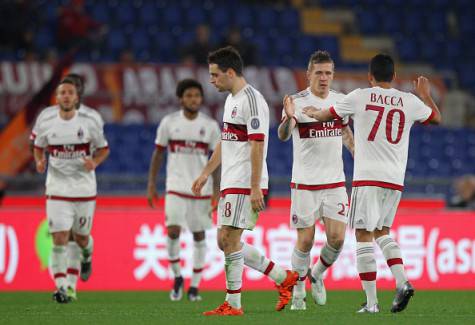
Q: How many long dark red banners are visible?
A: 1